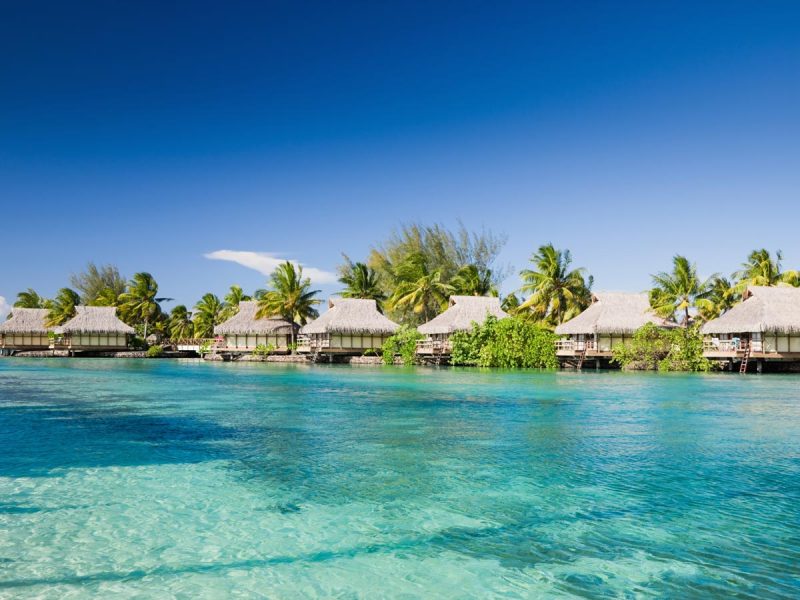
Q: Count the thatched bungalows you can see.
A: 7